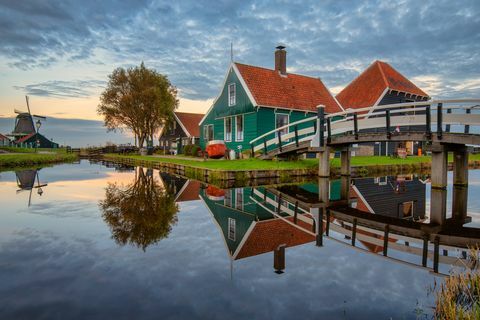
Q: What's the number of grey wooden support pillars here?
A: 4